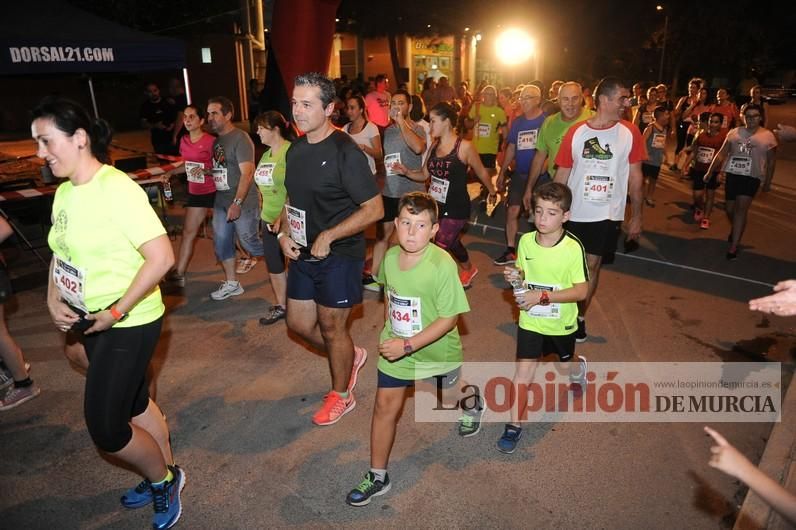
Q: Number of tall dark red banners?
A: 1